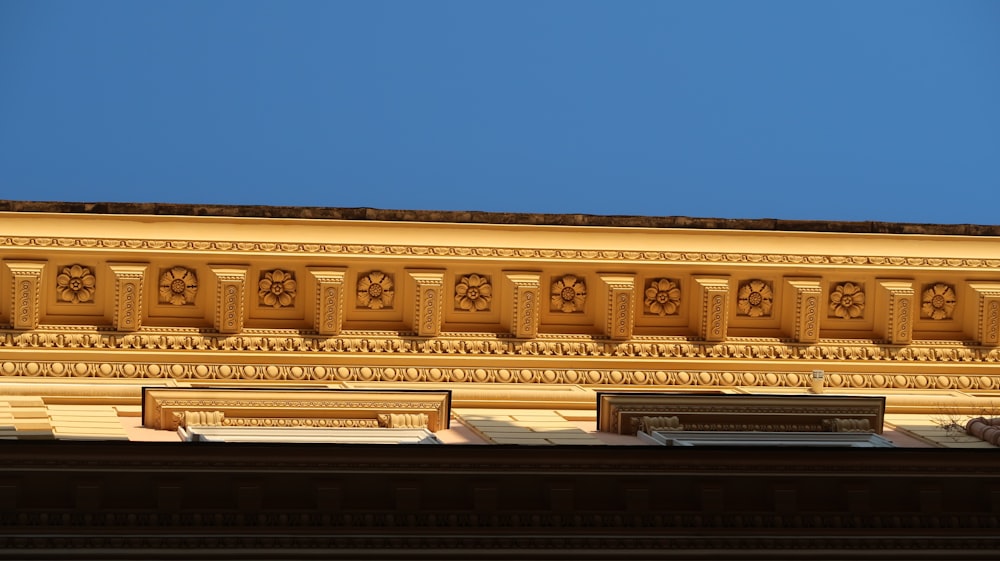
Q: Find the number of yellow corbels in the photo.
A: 11